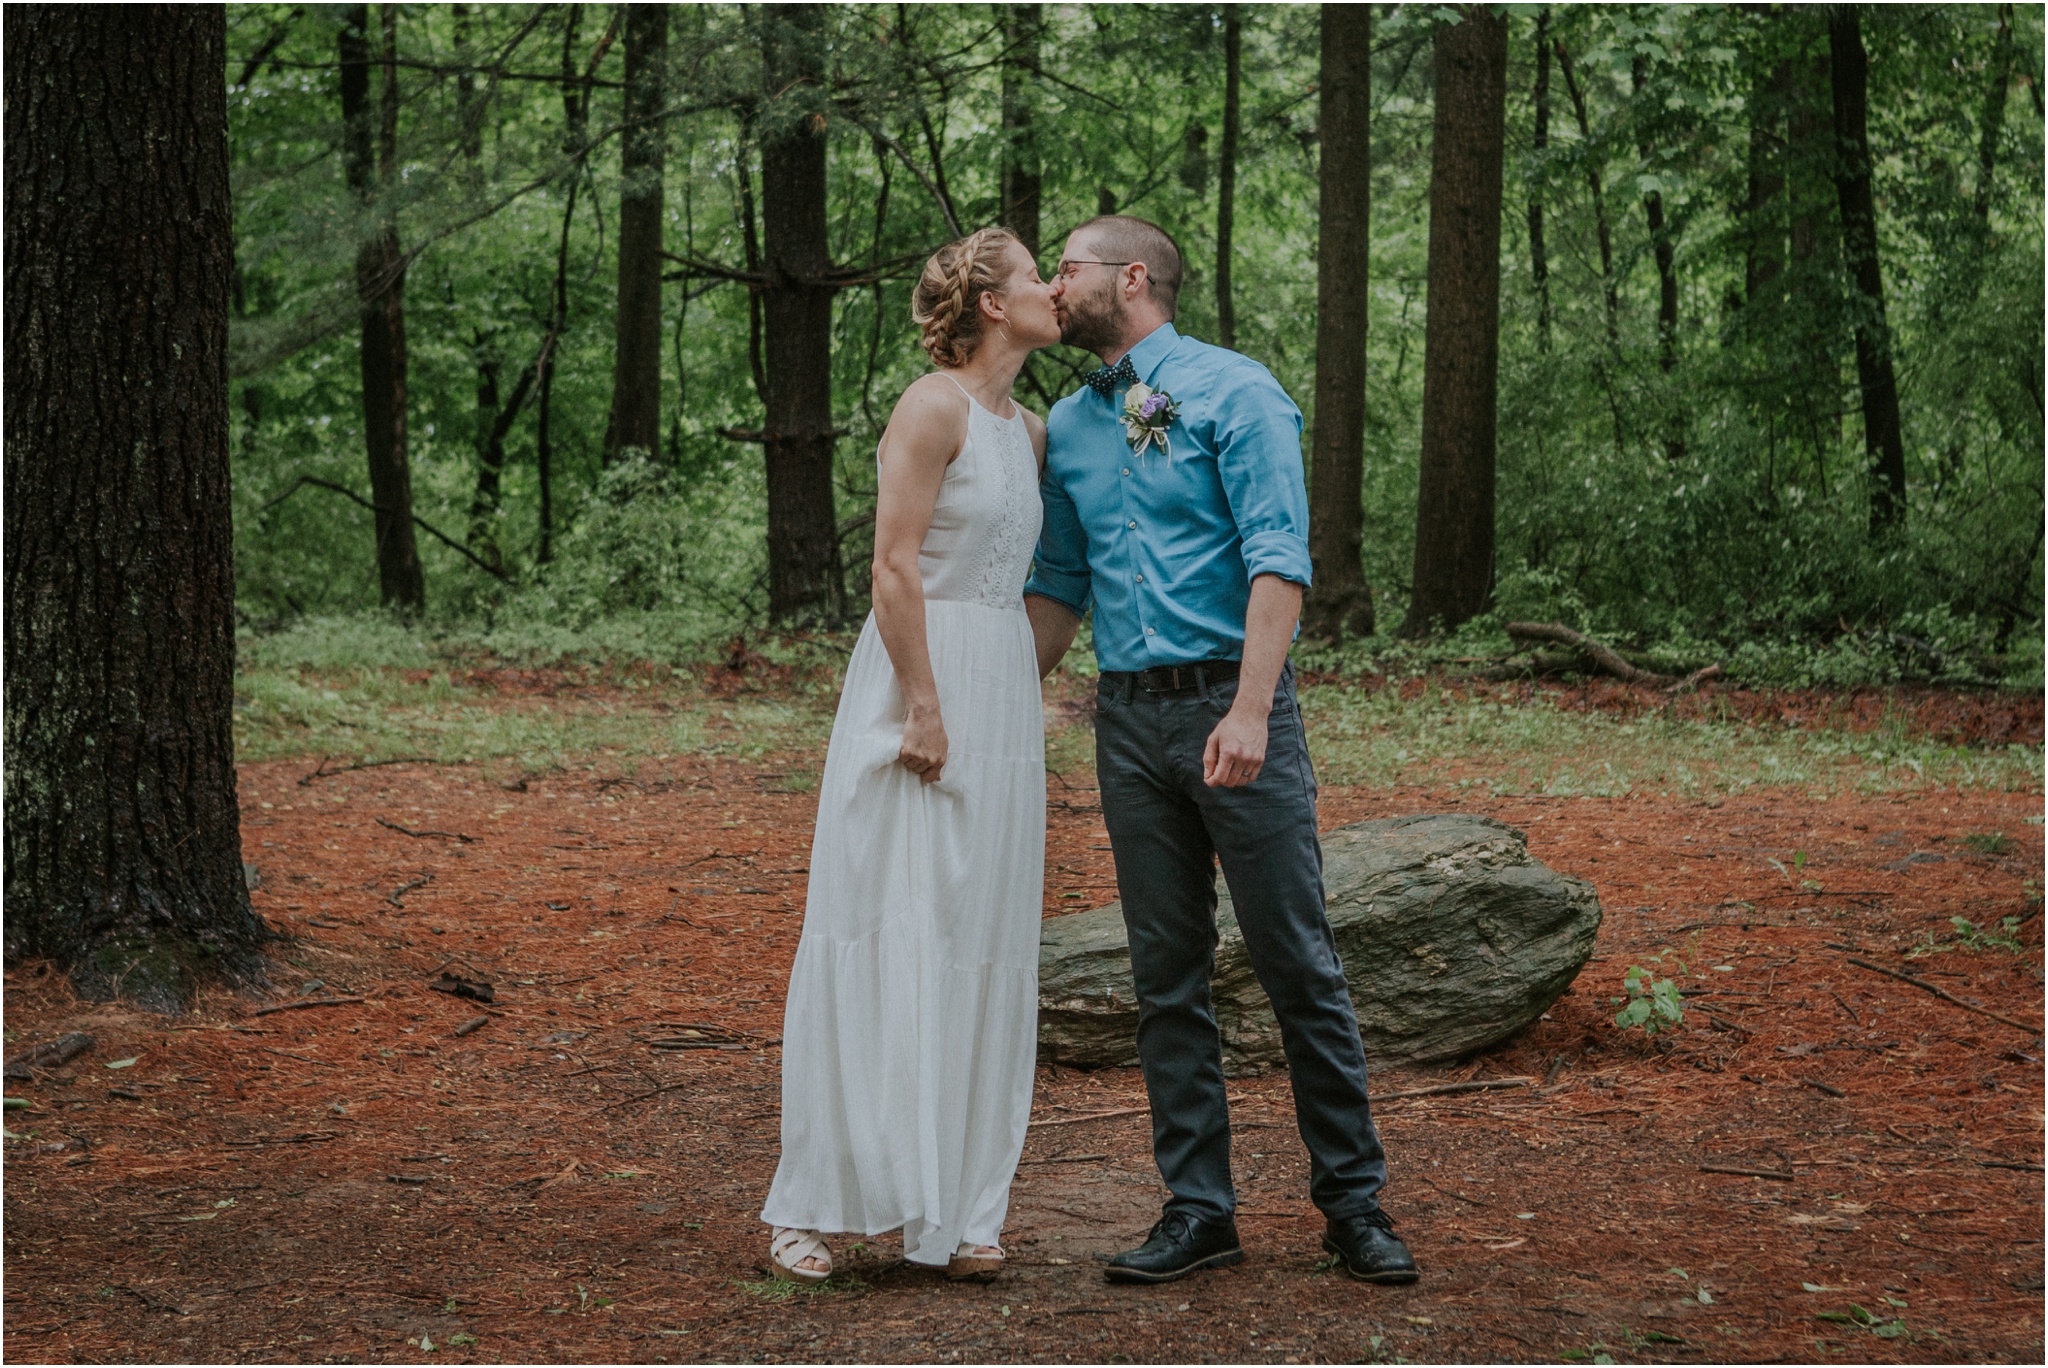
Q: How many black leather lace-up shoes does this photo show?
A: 2